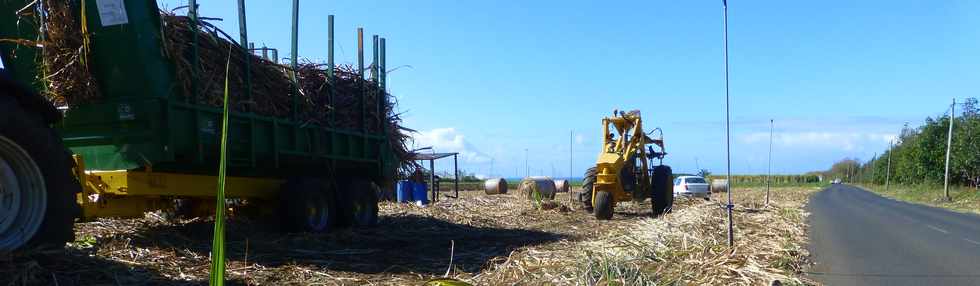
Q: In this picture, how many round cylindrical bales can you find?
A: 4